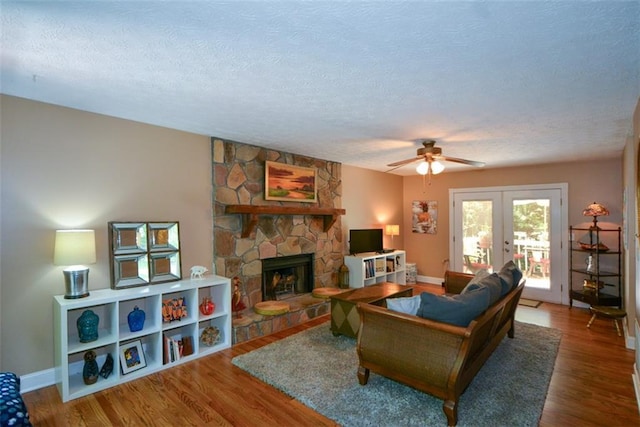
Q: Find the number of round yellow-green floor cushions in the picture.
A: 2